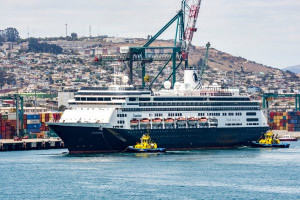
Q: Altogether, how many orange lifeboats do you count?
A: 7